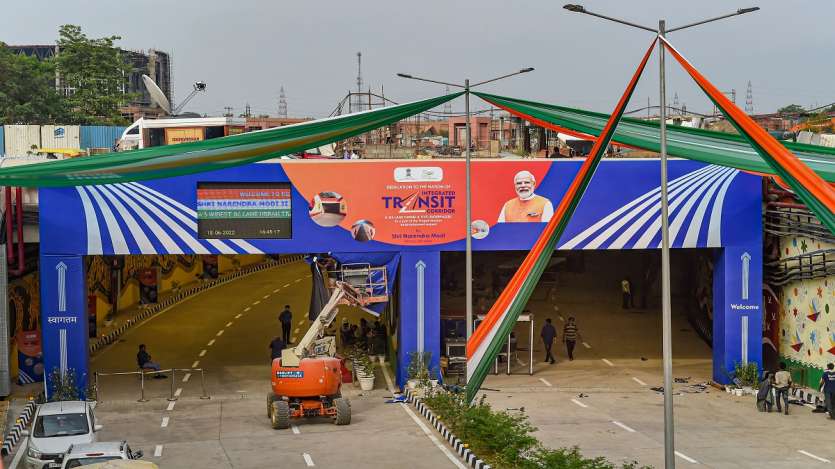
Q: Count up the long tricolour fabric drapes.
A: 4